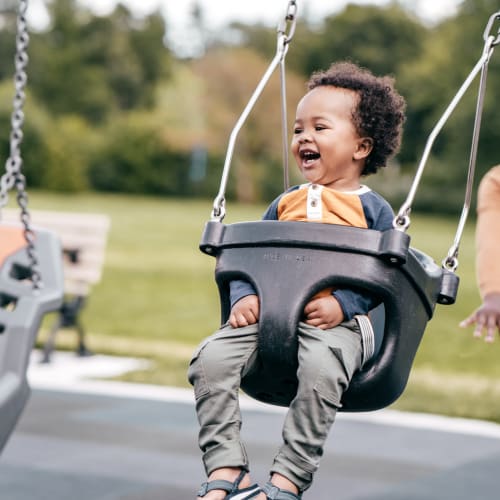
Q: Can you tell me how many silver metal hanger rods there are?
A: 4